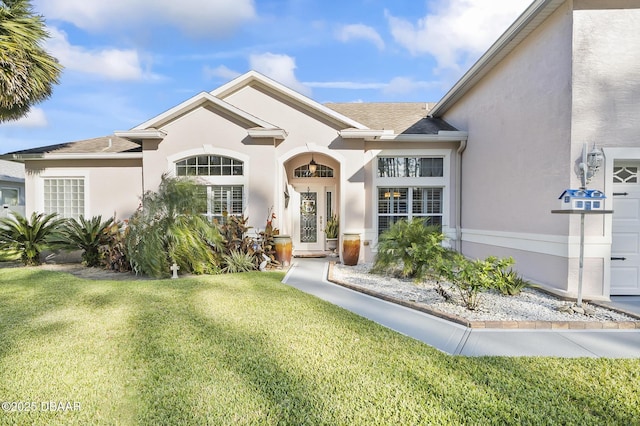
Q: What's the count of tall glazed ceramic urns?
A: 2